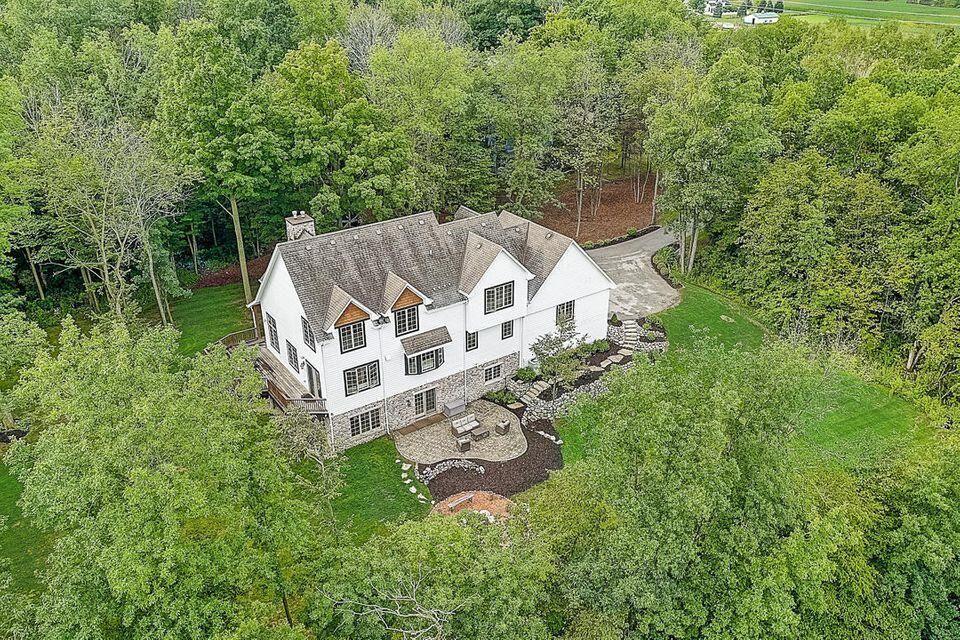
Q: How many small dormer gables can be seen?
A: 2